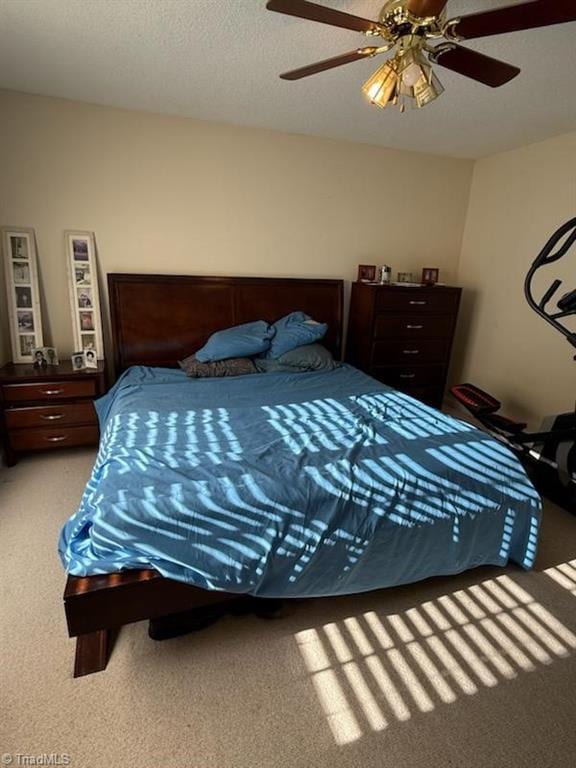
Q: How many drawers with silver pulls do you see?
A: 7